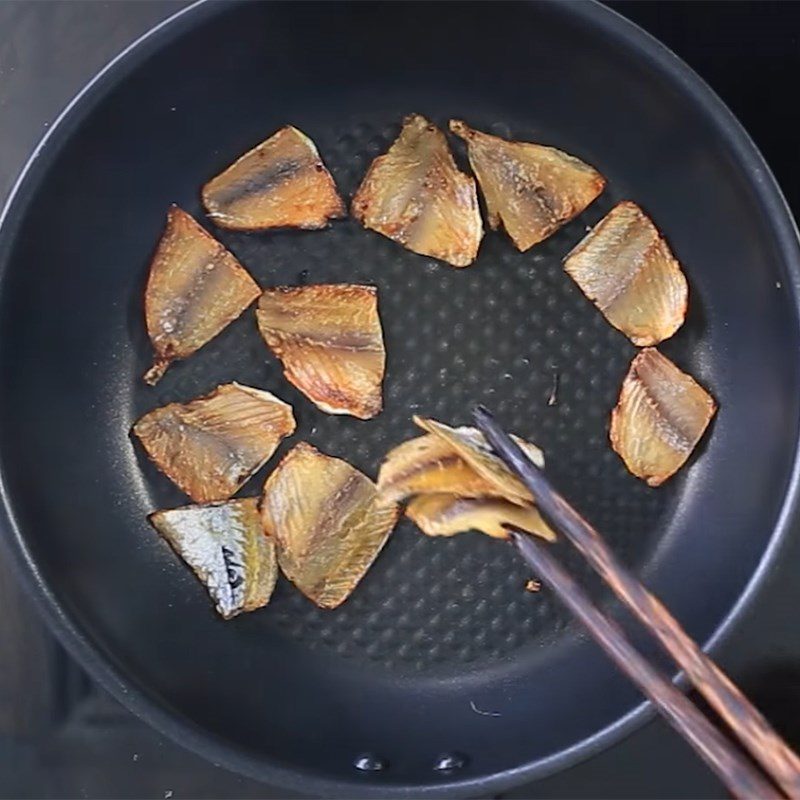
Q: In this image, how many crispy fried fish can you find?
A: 13